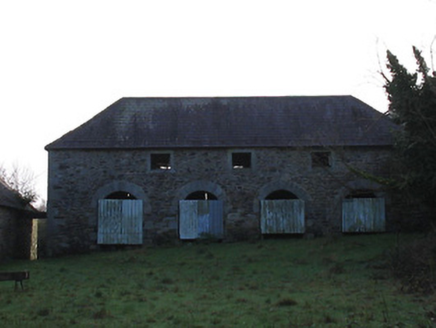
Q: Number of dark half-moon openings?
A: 4